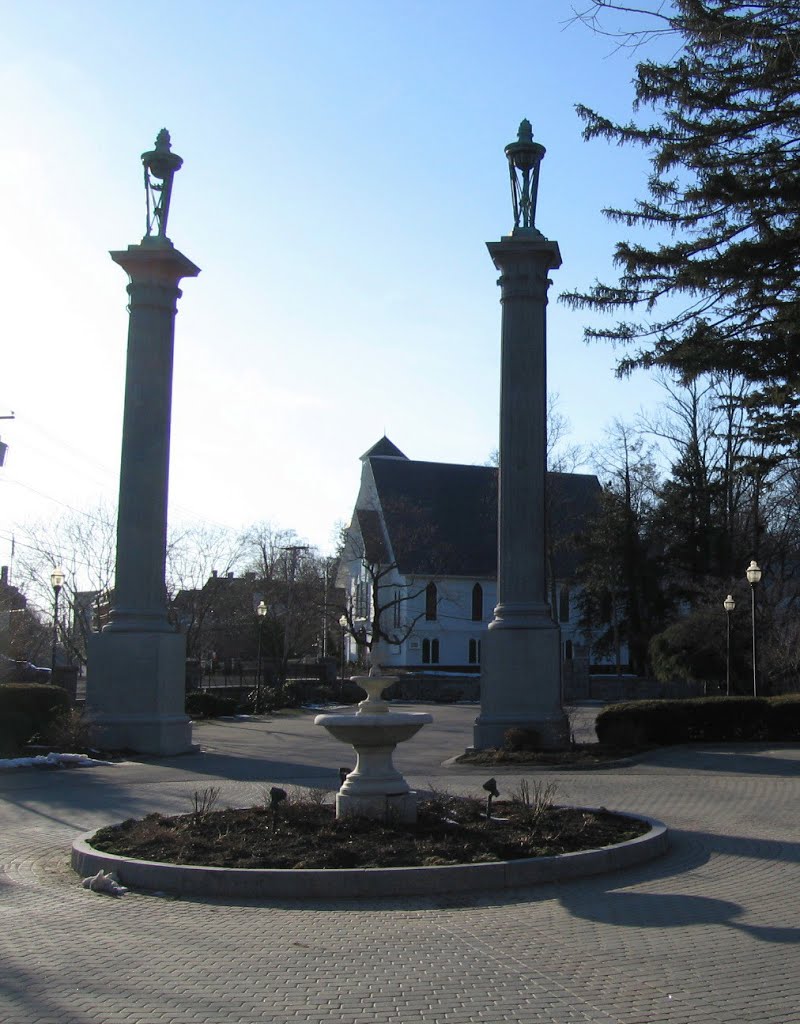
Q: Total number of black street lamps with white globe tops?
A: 5